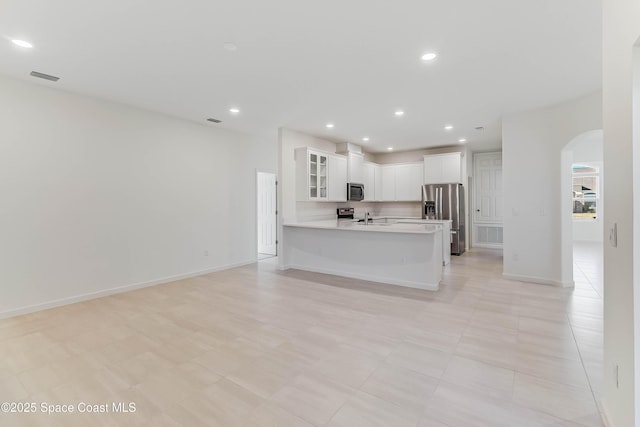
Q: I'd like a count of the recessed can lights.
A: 9